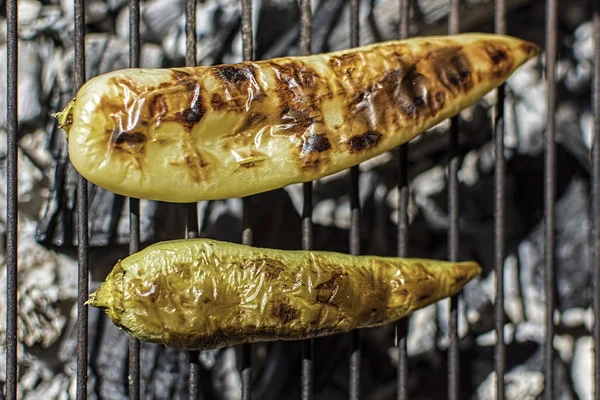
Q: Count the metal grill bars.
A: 12